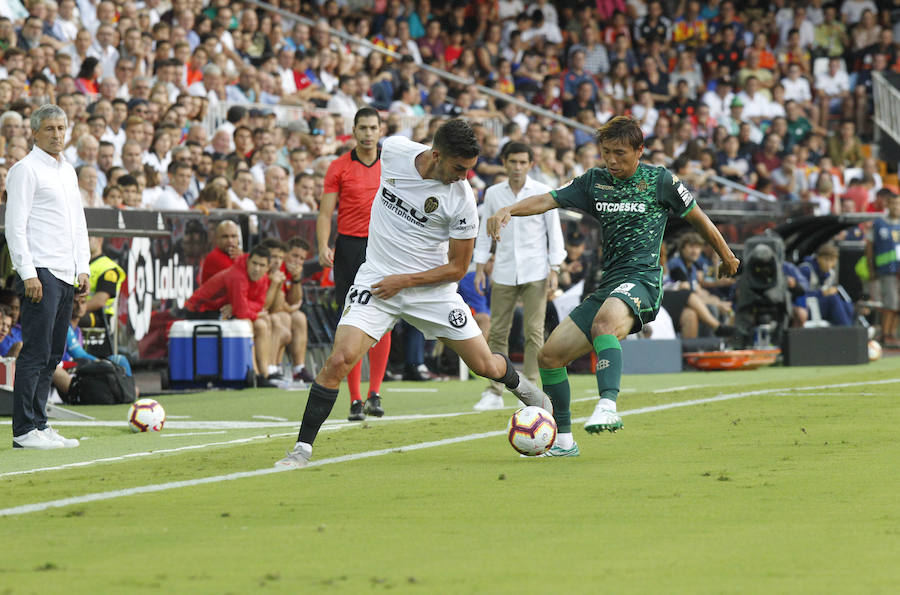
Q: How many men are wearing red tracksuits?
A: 4